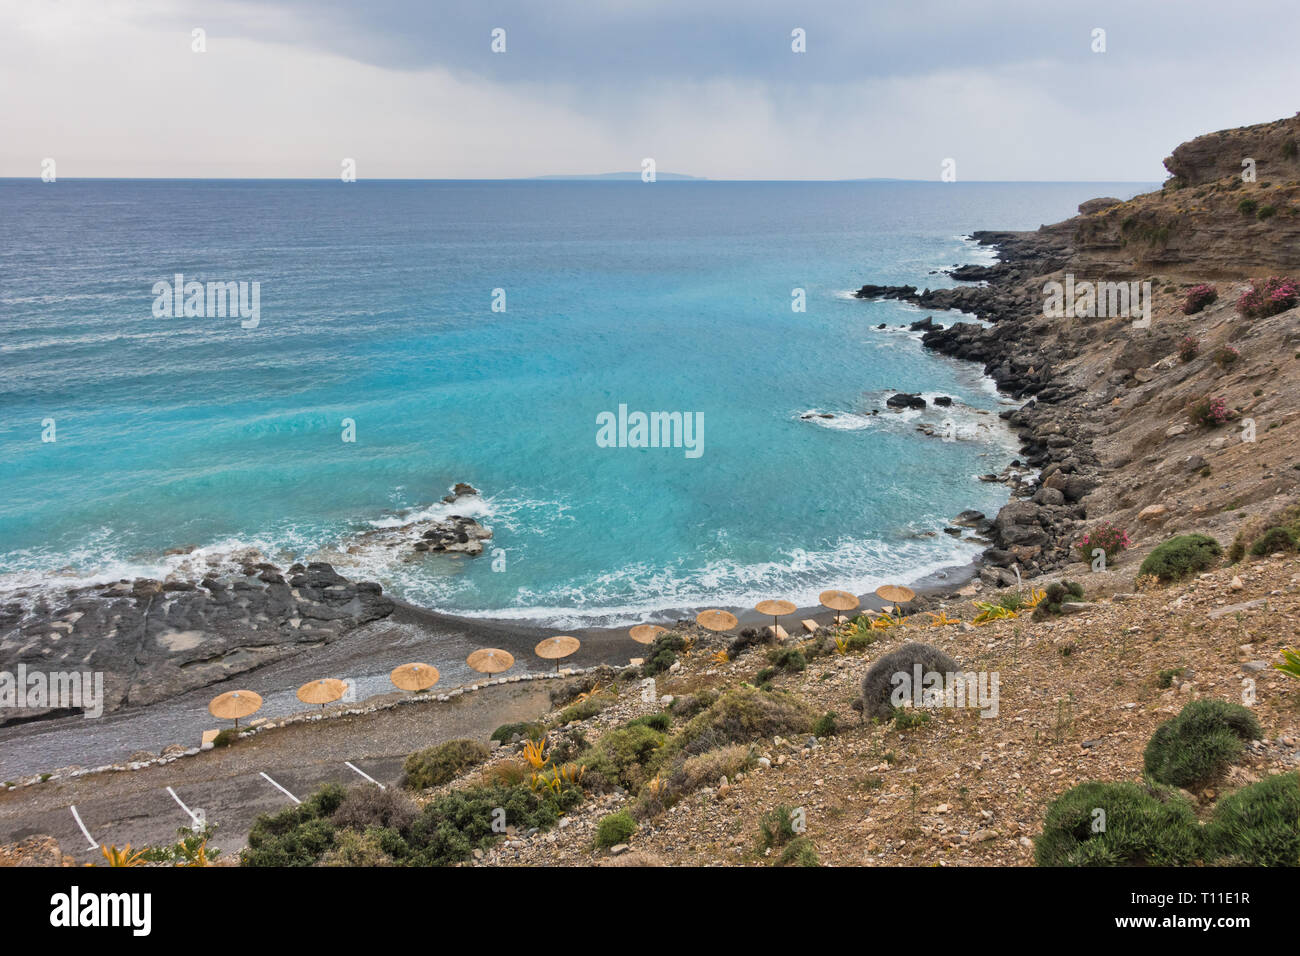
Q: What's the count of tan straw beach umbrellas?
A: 10